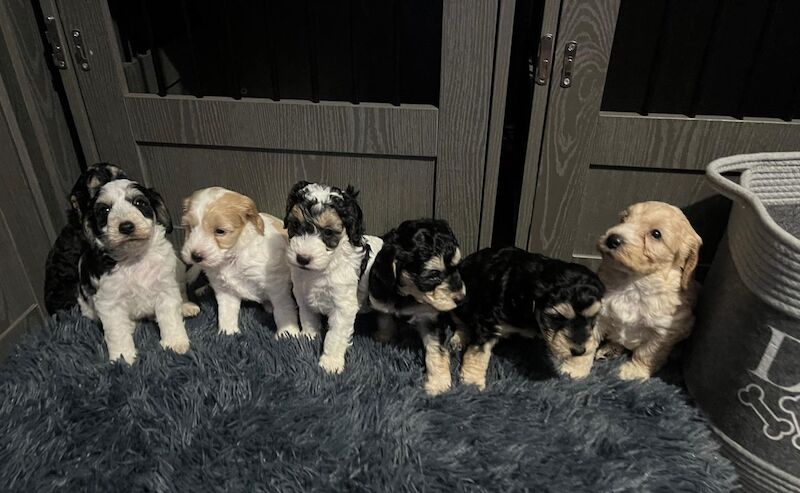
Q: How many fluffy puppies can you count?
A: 7